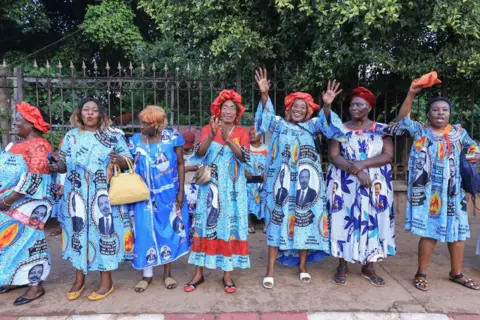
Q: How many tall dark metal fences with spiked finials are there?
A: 1